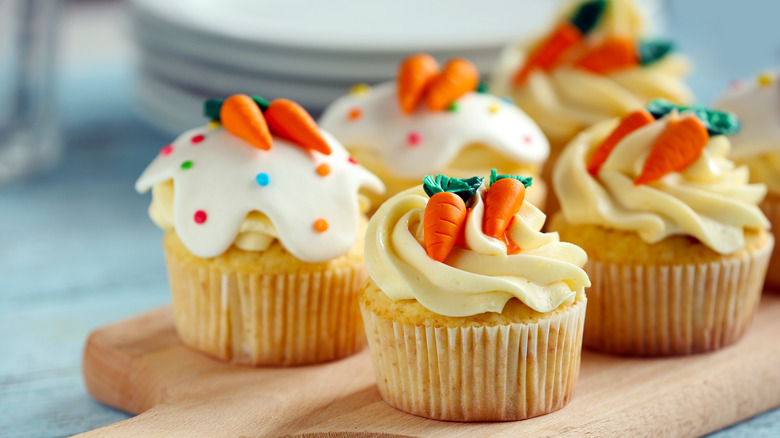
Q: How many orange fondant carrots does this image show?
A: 10